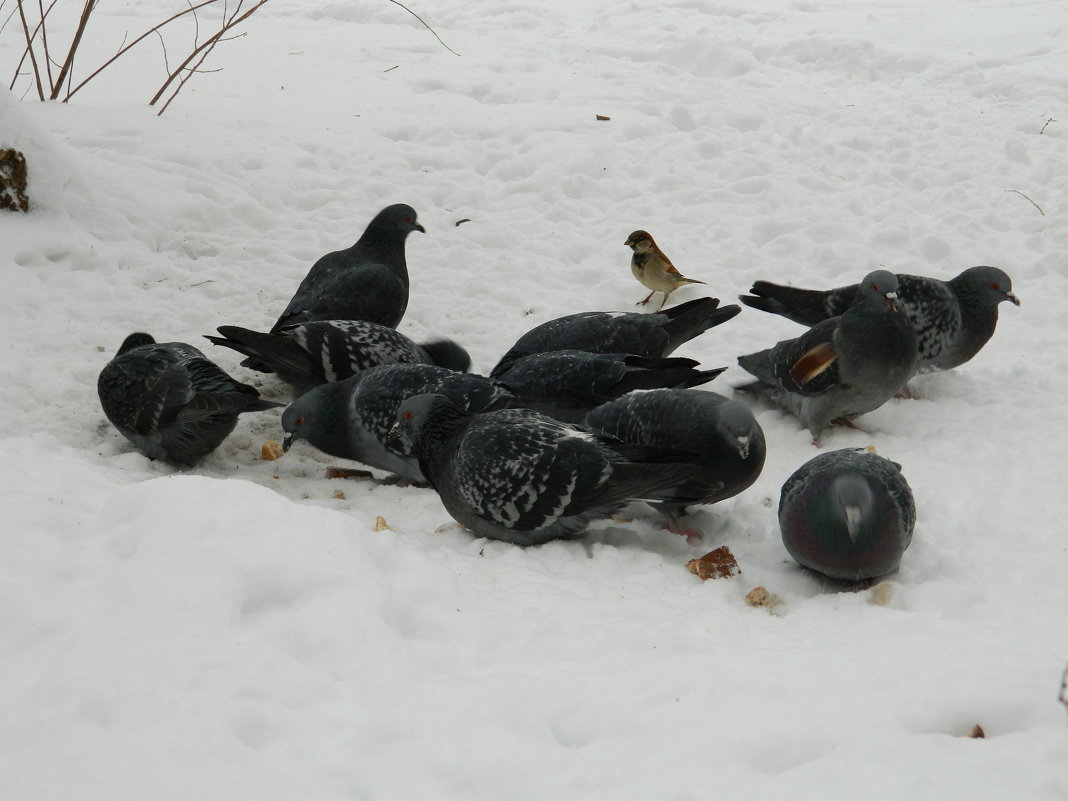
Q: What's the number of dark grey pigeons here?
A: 11